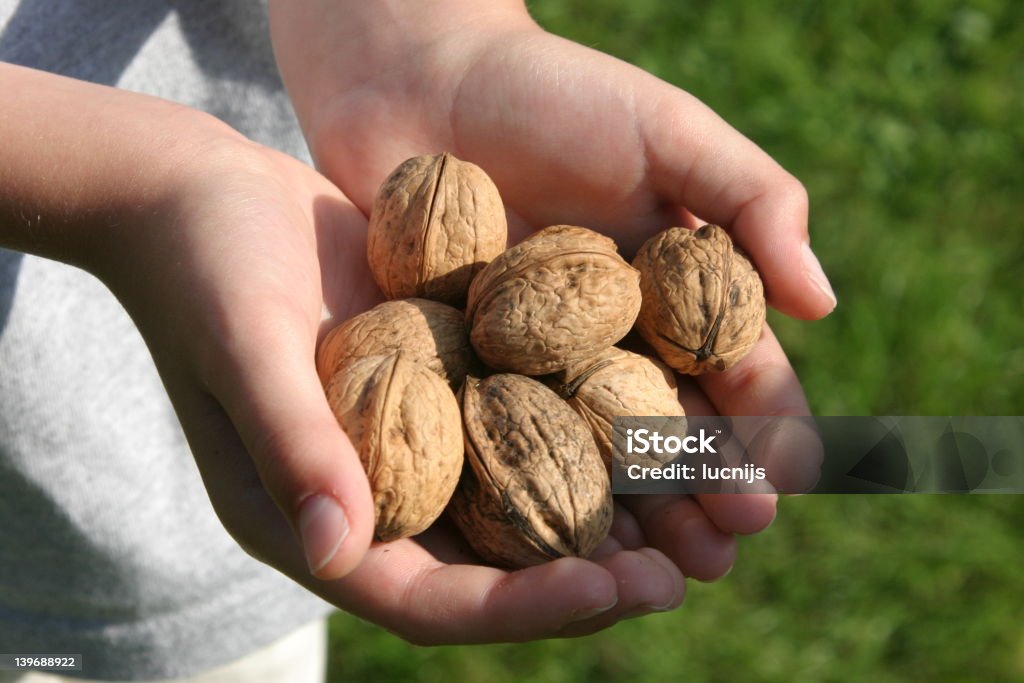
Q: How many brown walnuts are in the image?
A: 7